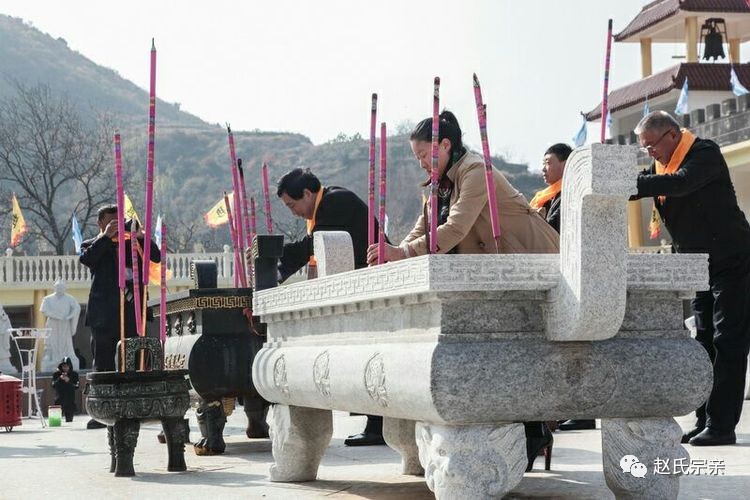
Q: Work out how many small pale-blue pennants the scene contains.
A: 7